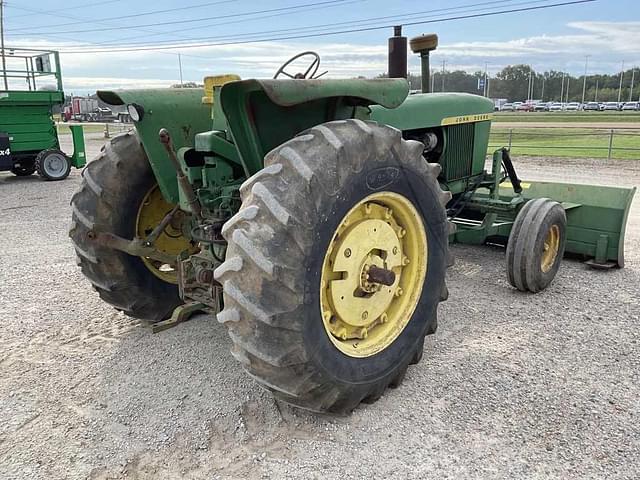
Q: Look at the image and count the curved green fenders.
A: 2